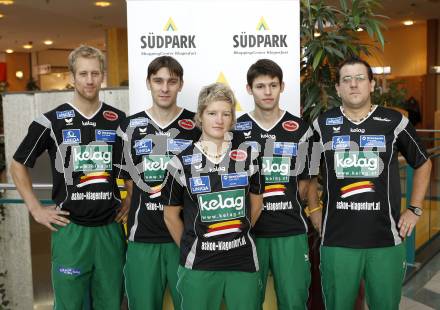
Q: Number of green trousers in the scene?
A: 5